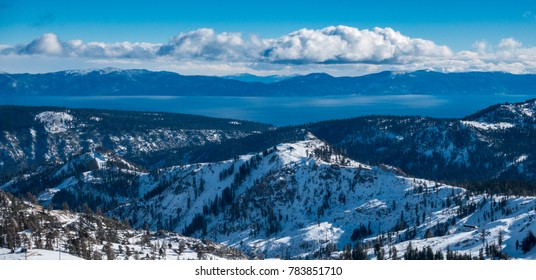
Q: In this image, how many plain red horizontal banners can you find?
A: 0